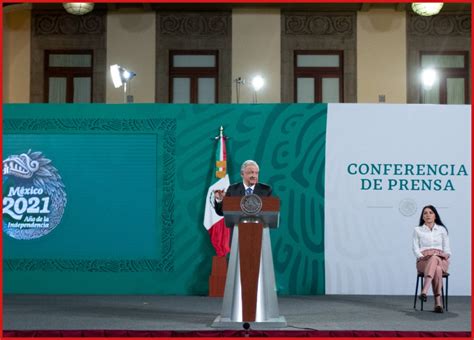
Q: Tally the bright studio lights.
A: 3